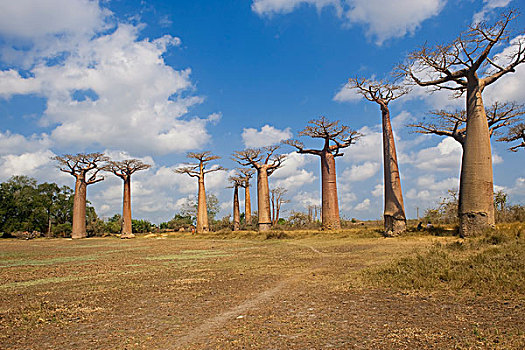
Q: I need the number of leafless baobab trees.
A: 11